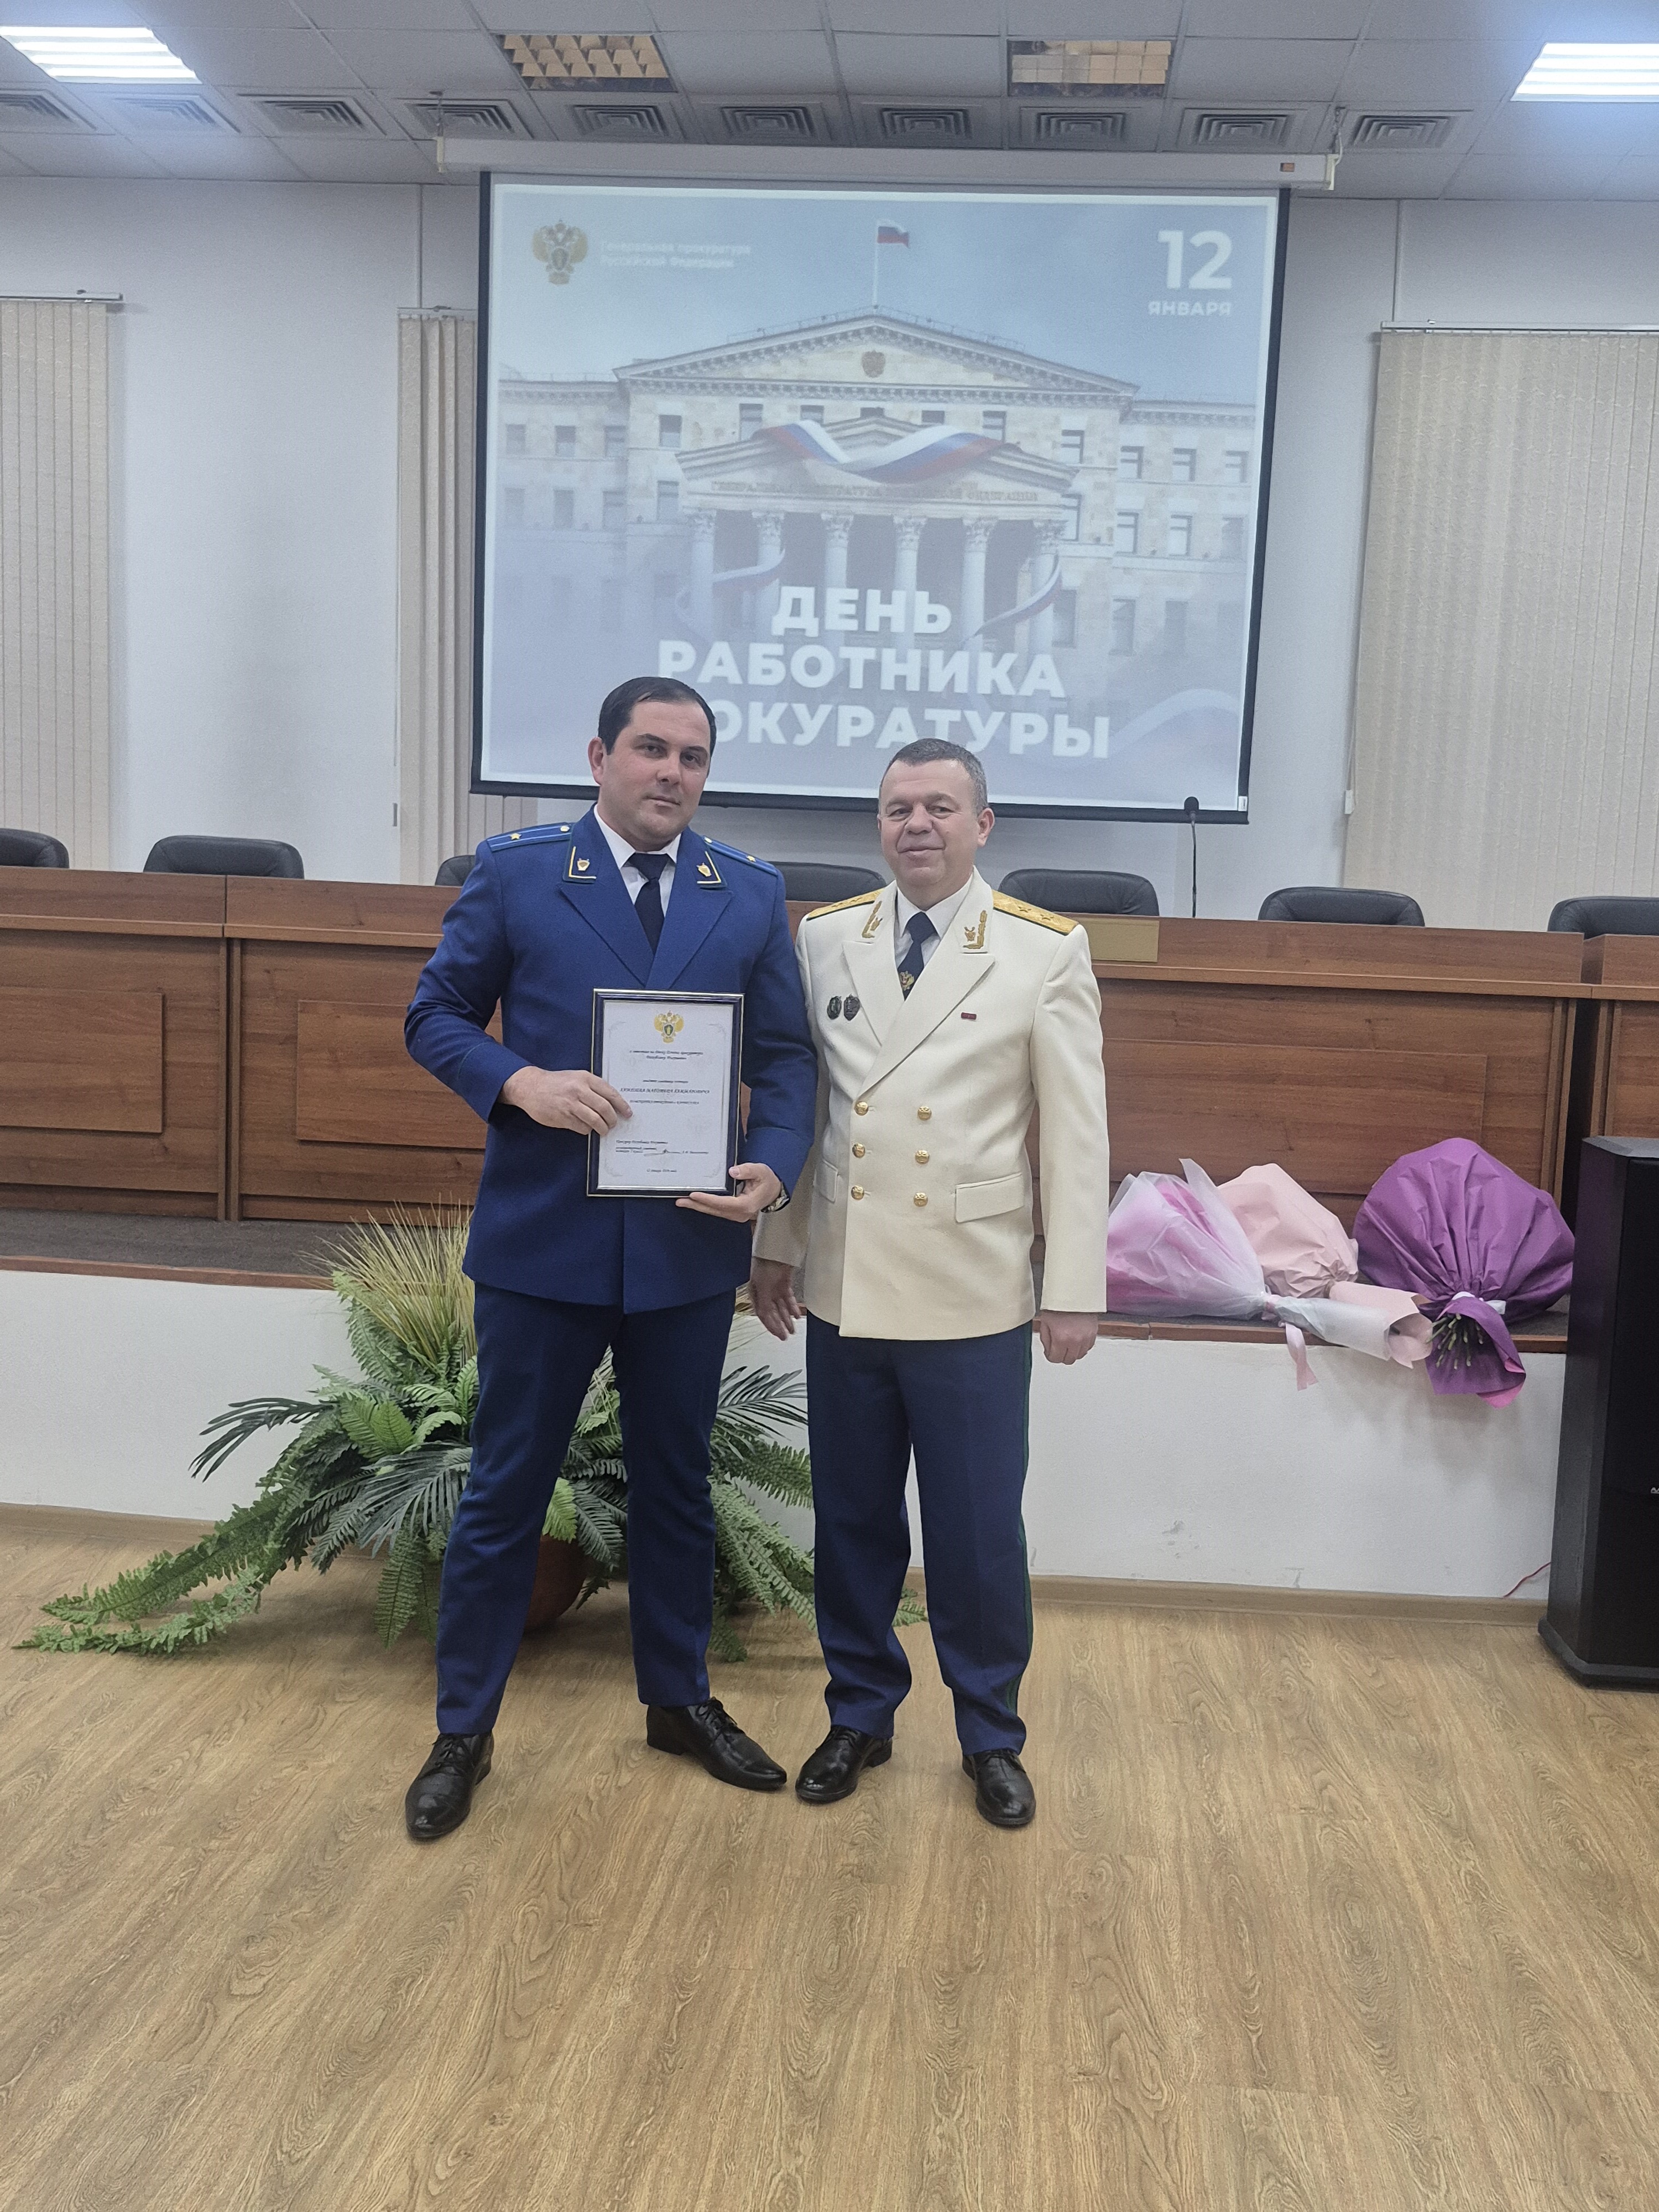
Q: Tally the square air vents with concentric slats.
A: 10